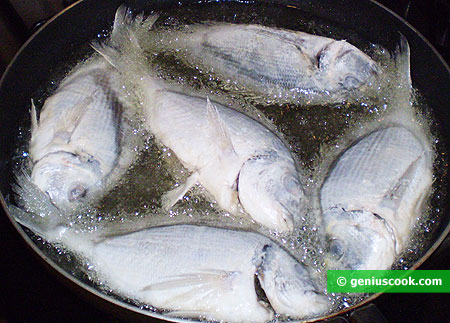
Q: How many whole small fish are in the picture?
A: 5